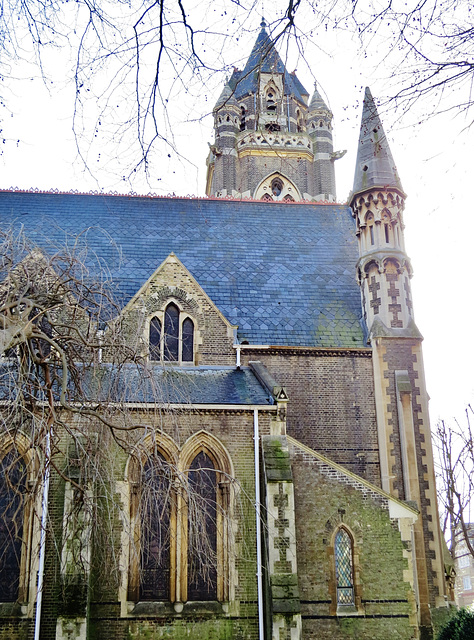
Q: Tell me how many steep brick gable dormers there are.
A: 2